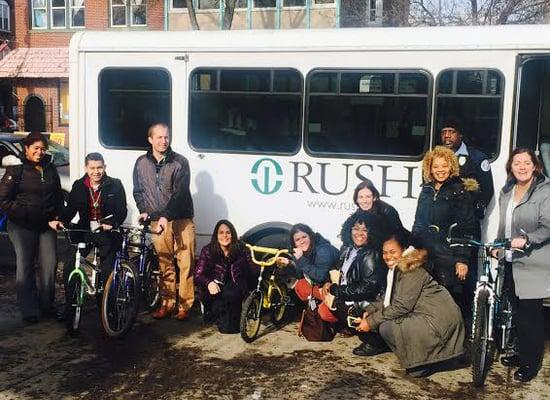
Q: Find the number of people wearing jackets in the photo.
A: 11